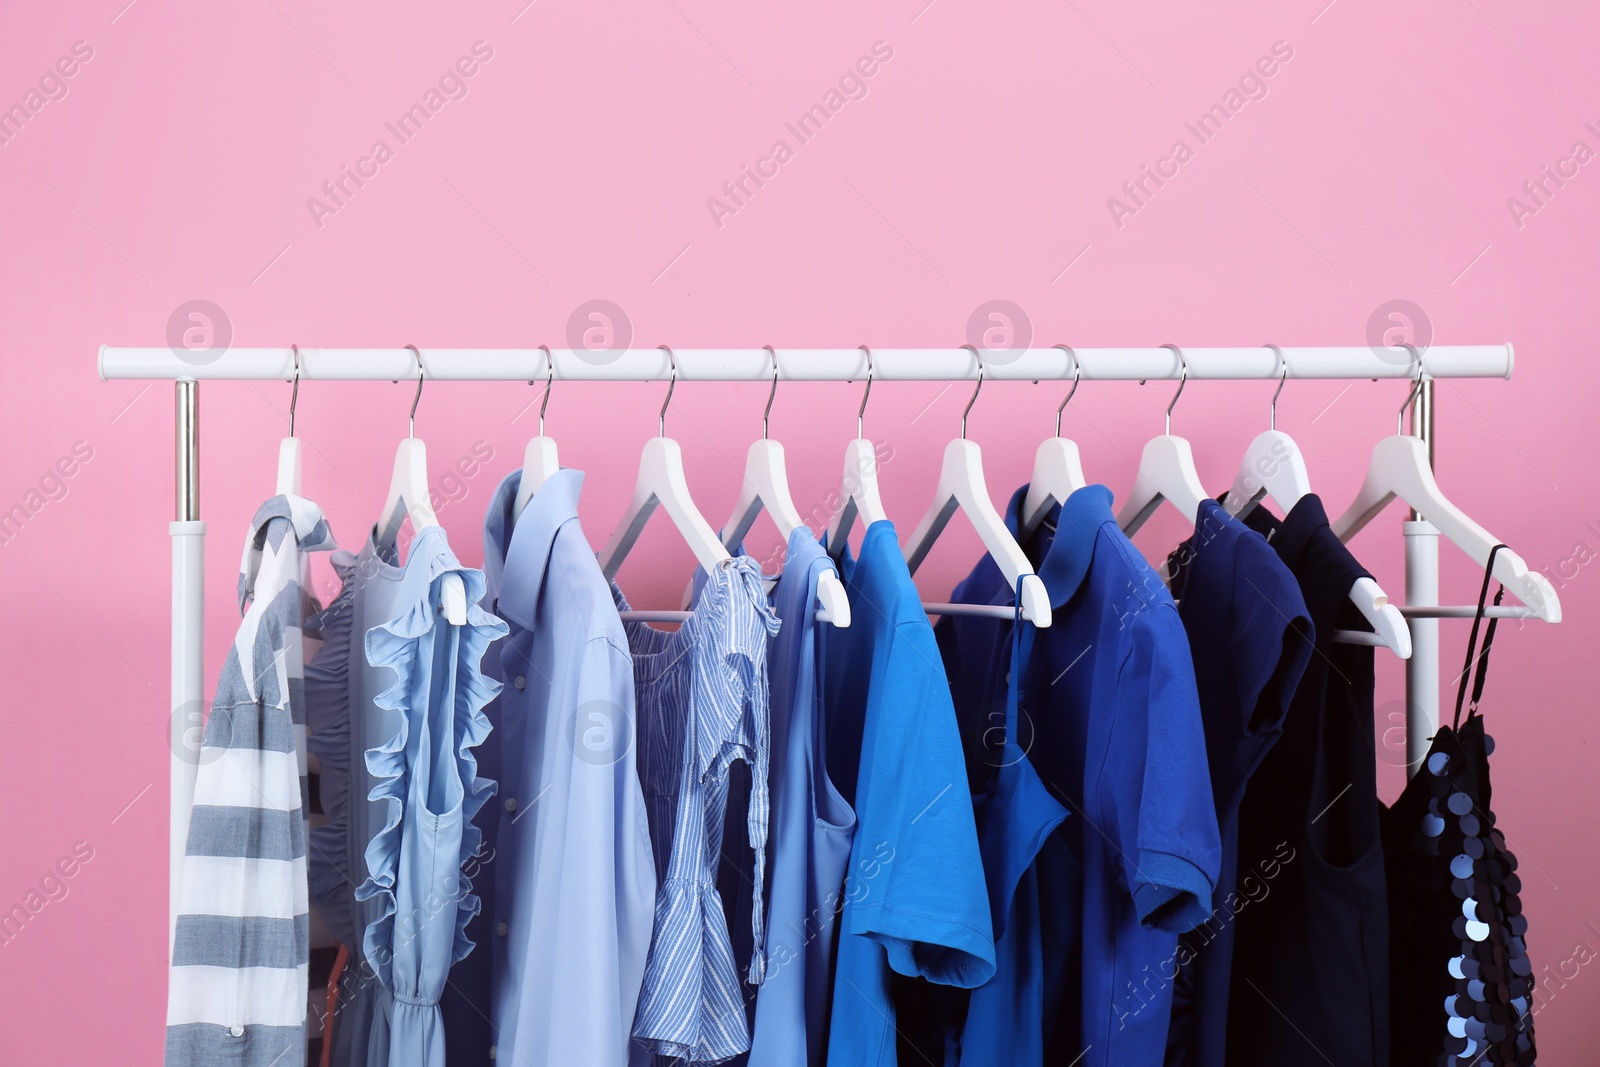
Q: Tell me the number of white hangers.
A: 11